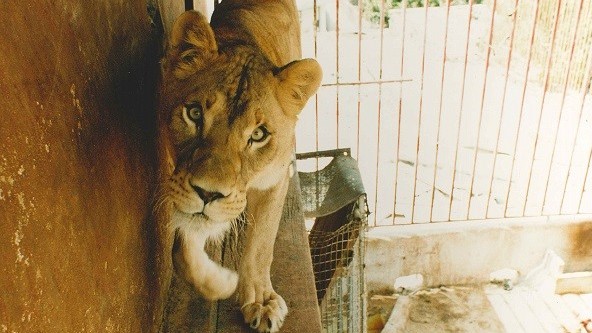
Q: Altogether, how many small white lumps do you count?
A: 2